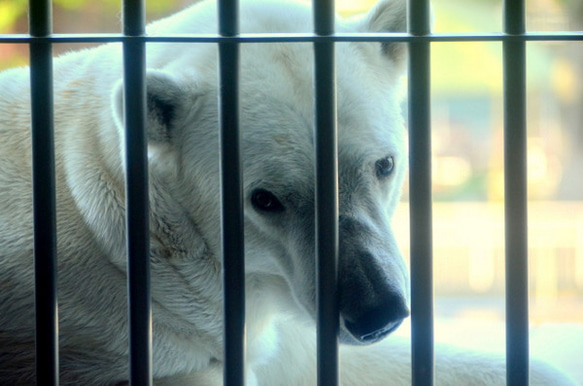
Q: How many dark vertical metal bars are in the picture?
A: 6